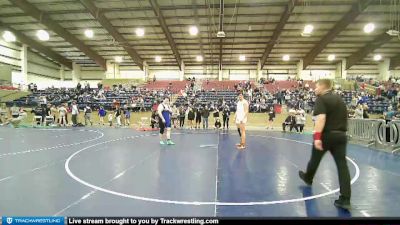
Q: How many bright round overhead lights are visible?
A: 14